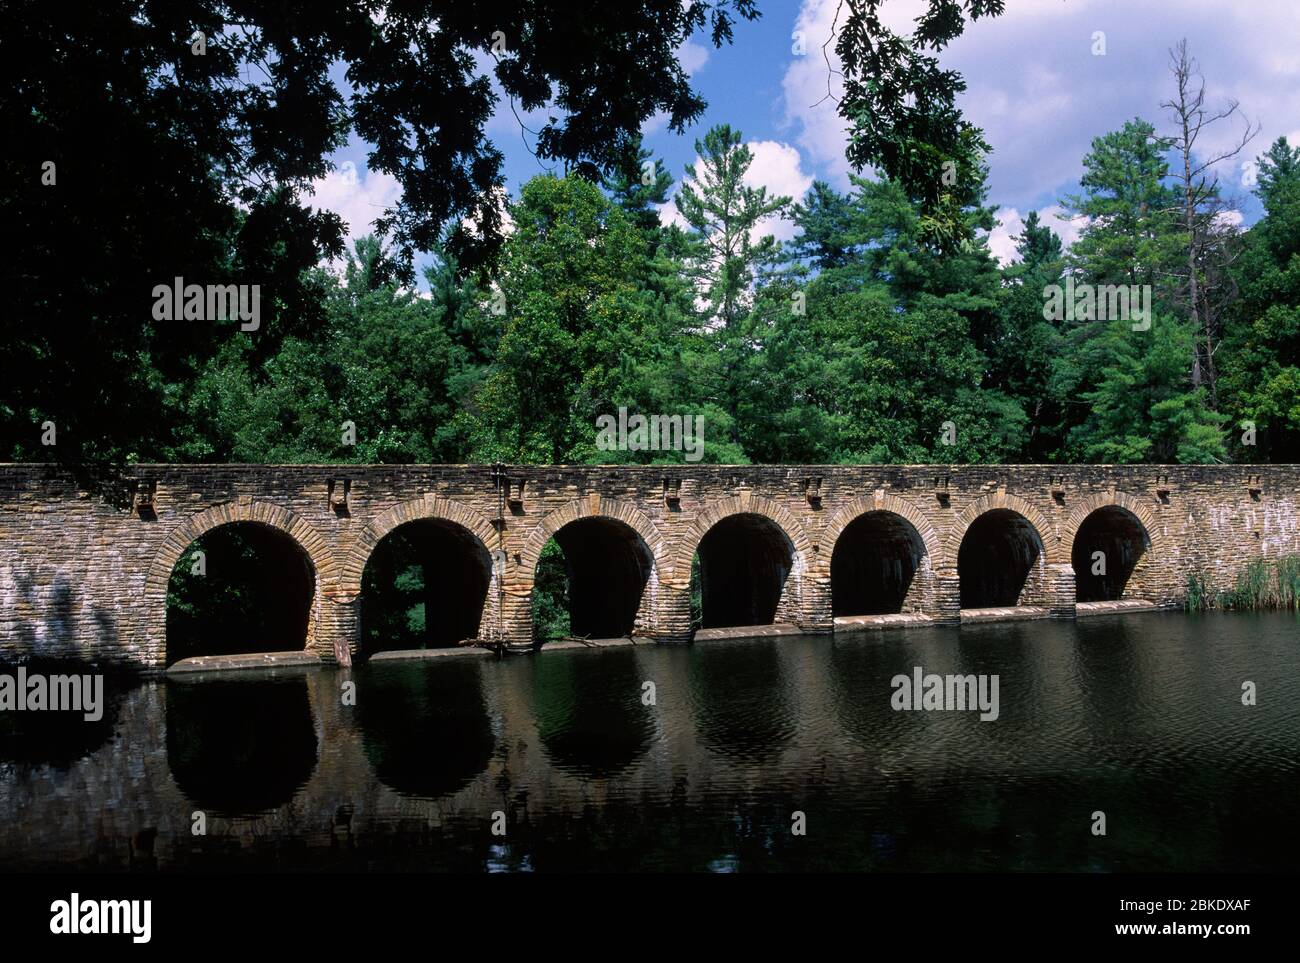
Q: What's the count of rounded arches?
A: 7